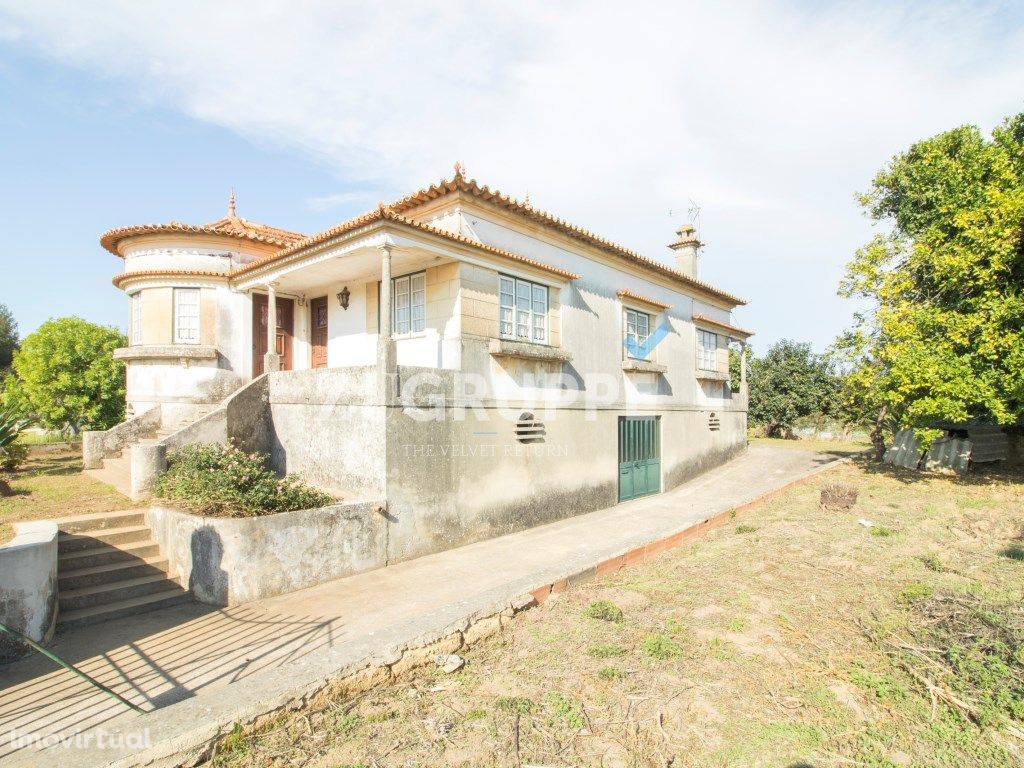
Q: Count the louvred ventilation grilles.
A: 2